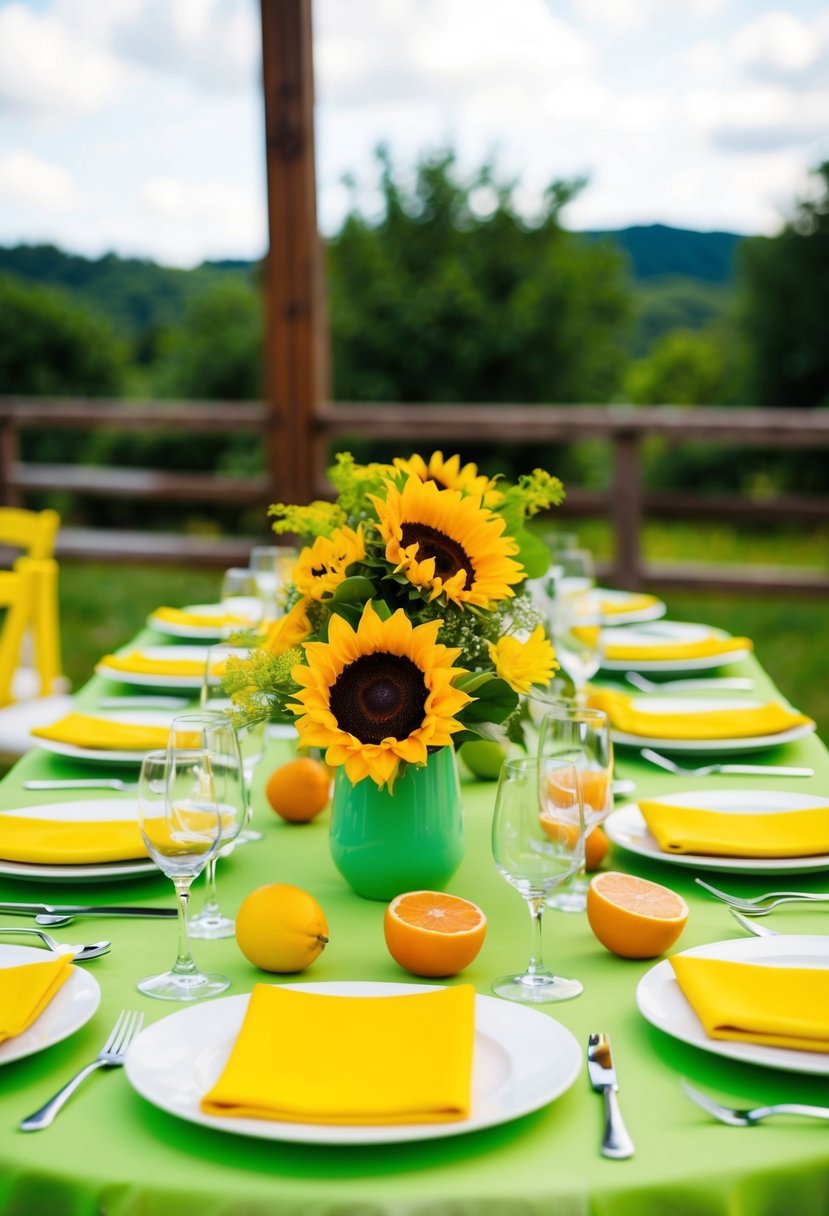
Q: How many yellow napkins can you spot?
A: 11